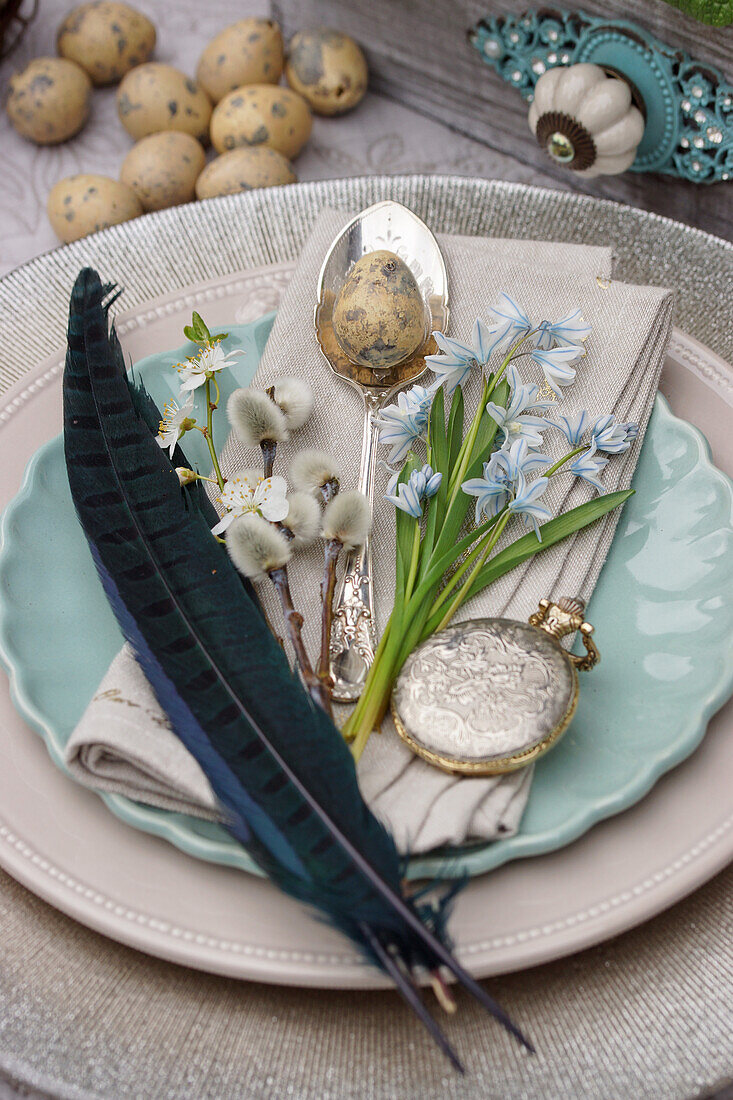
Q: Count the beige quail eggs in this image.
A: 10